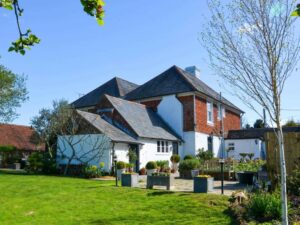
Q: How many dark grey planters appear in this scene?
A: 3